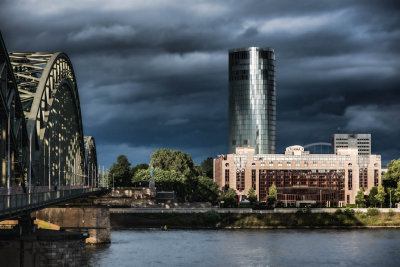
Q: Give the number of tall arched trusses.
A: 3